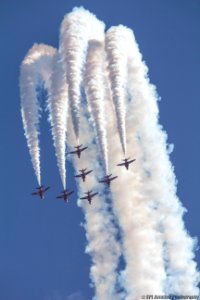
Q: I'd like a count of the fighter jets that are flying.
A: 7